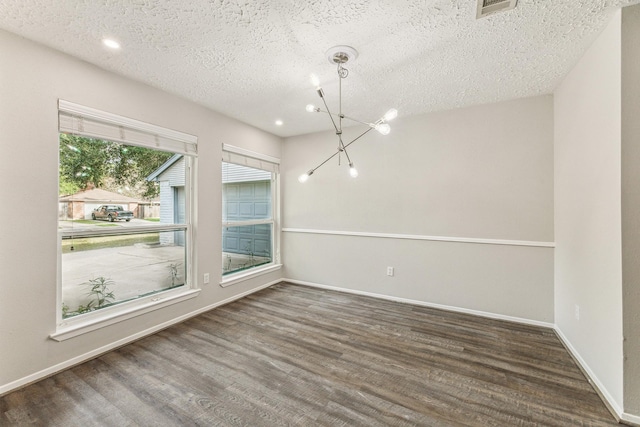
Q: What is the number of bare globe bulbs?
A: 6